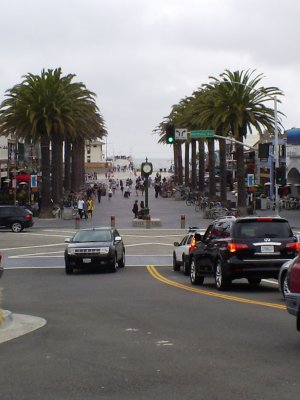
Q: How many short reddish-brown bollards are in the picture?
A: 4